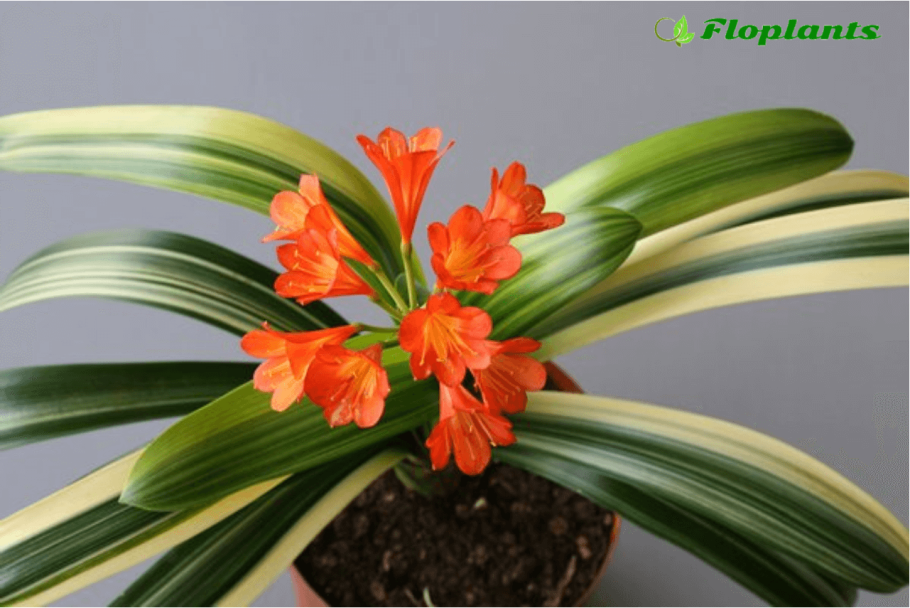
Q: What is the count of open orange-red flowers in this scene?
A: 10